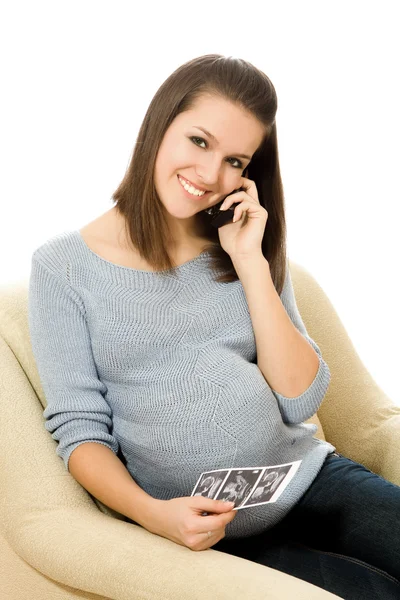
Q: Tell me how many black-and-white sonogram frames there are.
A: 3